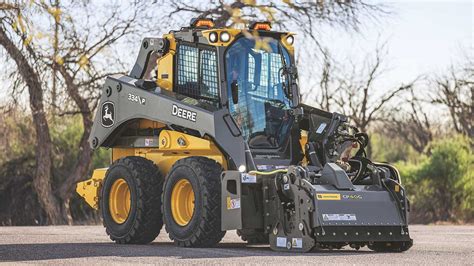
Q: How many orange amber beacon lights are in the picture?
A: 2